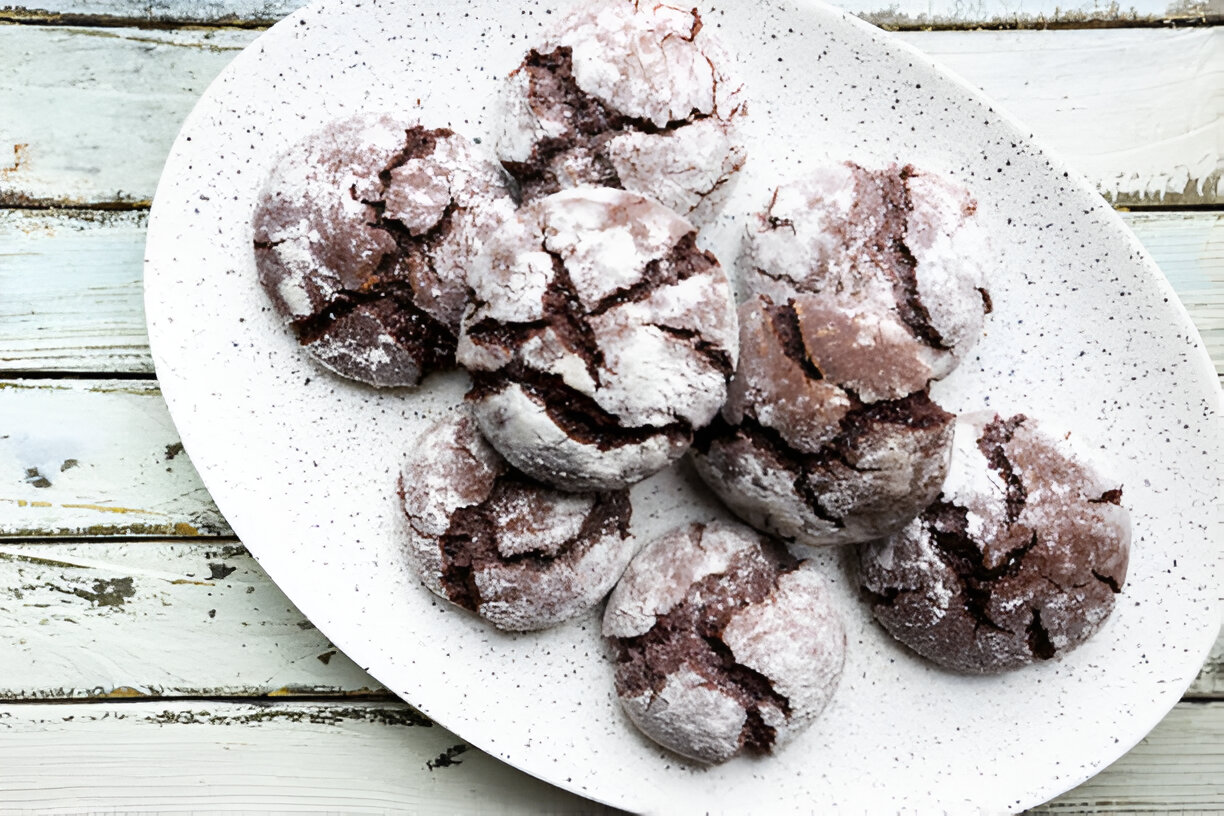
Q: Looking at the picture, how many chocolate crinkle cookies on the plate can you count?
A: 8